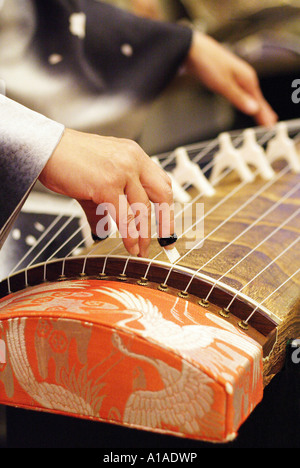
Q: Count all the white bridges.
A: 5